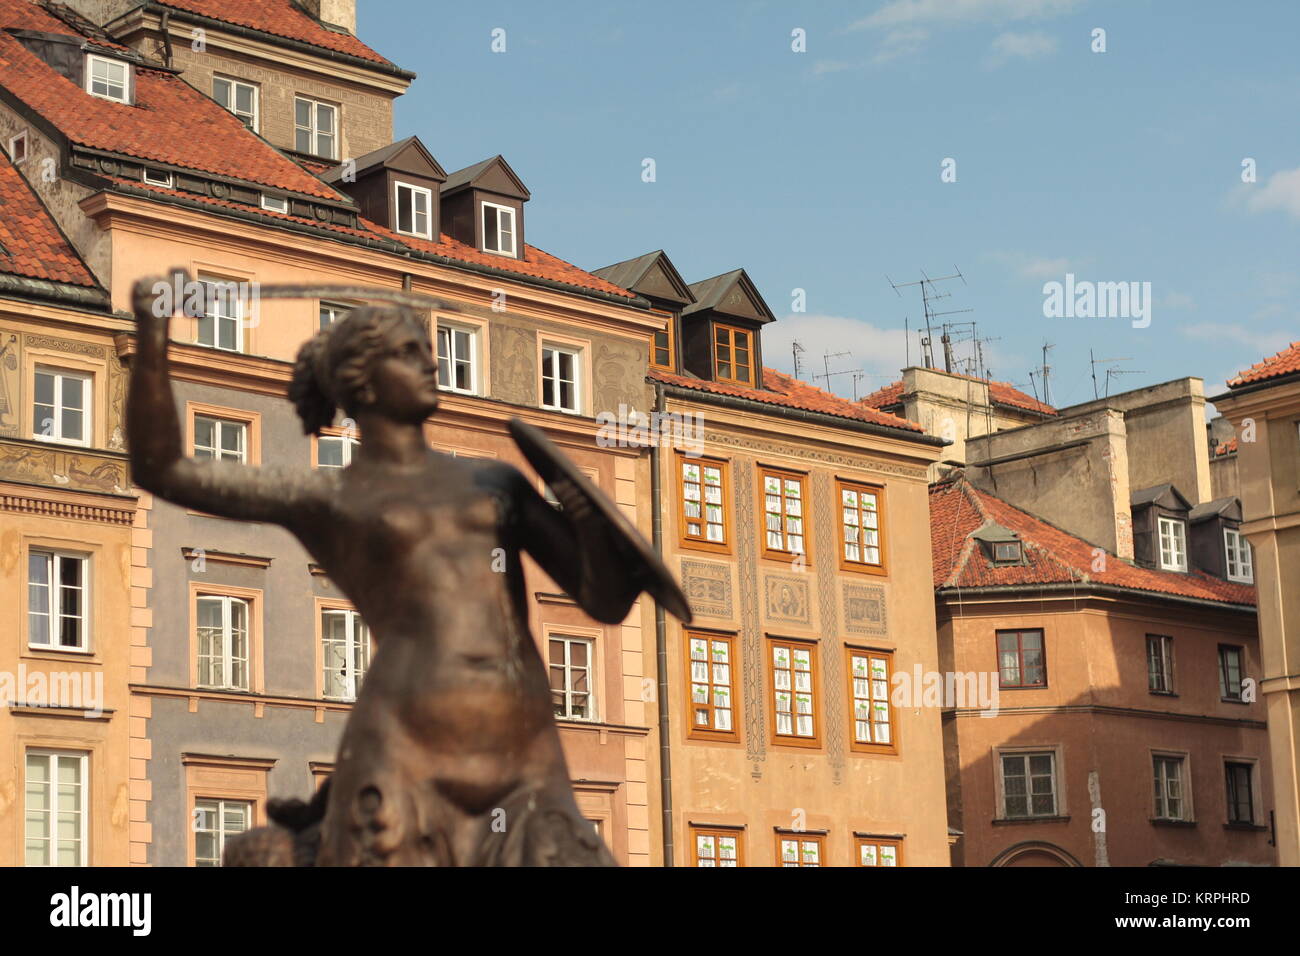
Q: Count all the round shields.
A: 1